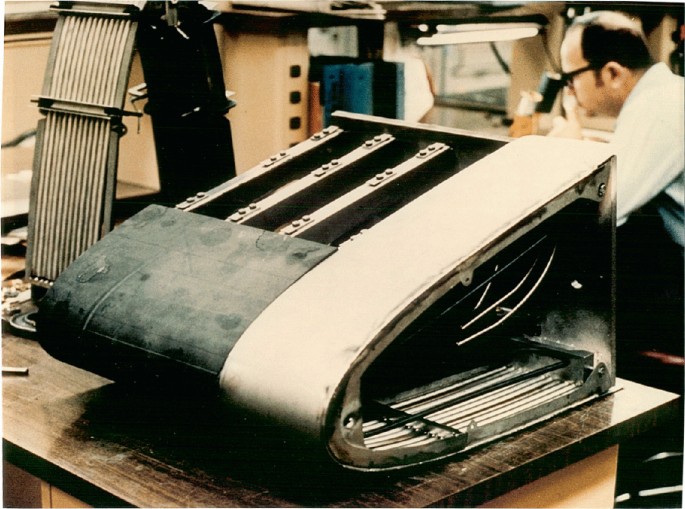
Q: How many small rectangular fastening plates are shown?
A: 9